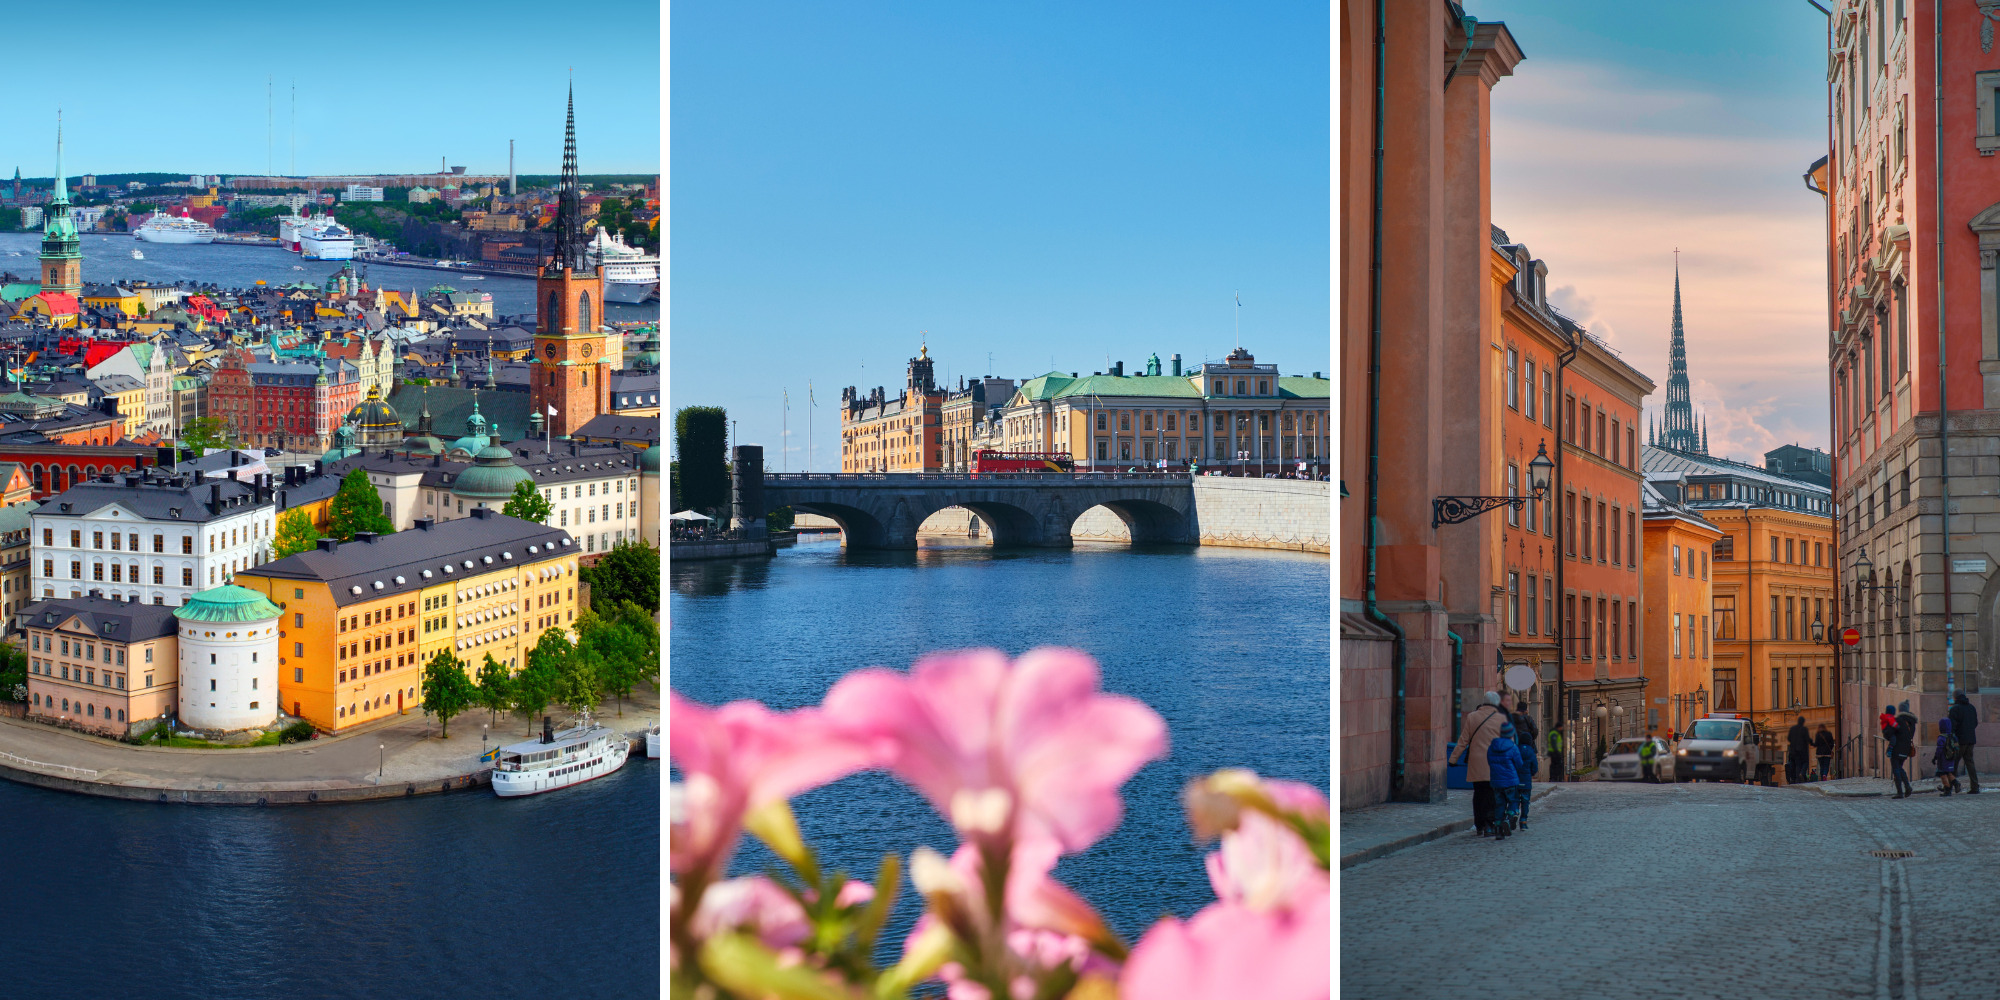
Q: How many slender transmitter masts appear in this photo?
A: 2